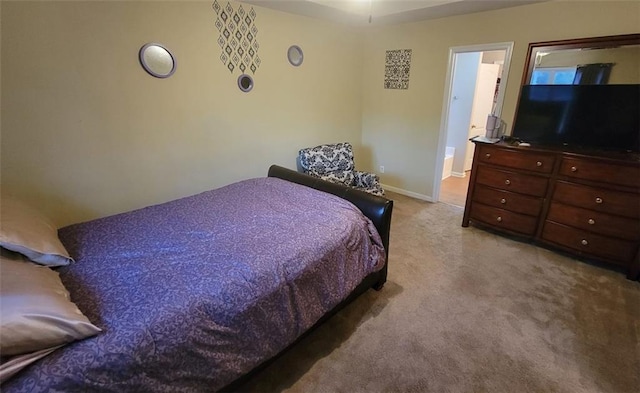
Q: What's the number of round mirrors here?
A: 3